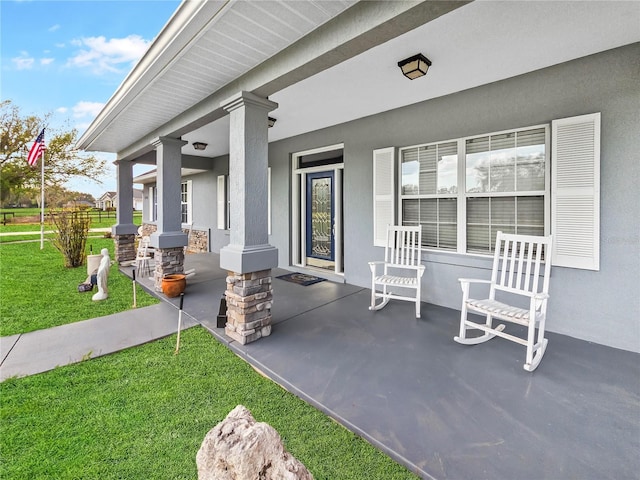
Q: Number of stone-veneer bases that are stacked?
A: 3